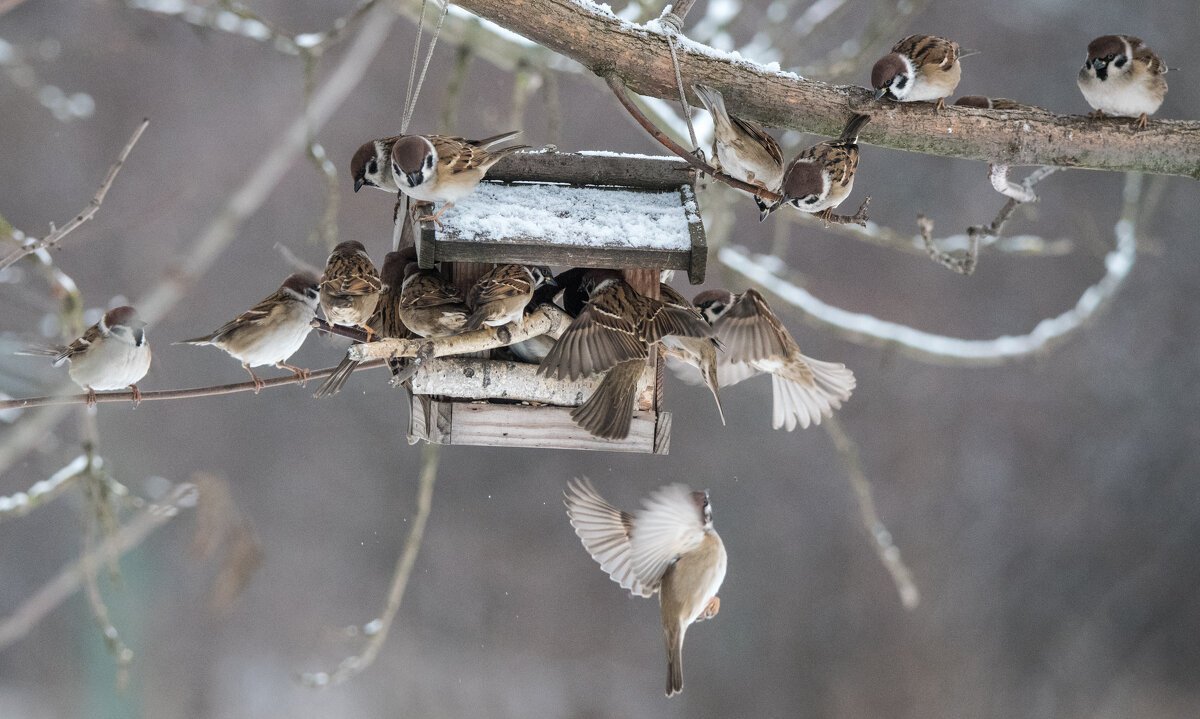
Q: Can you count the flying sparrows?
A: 3